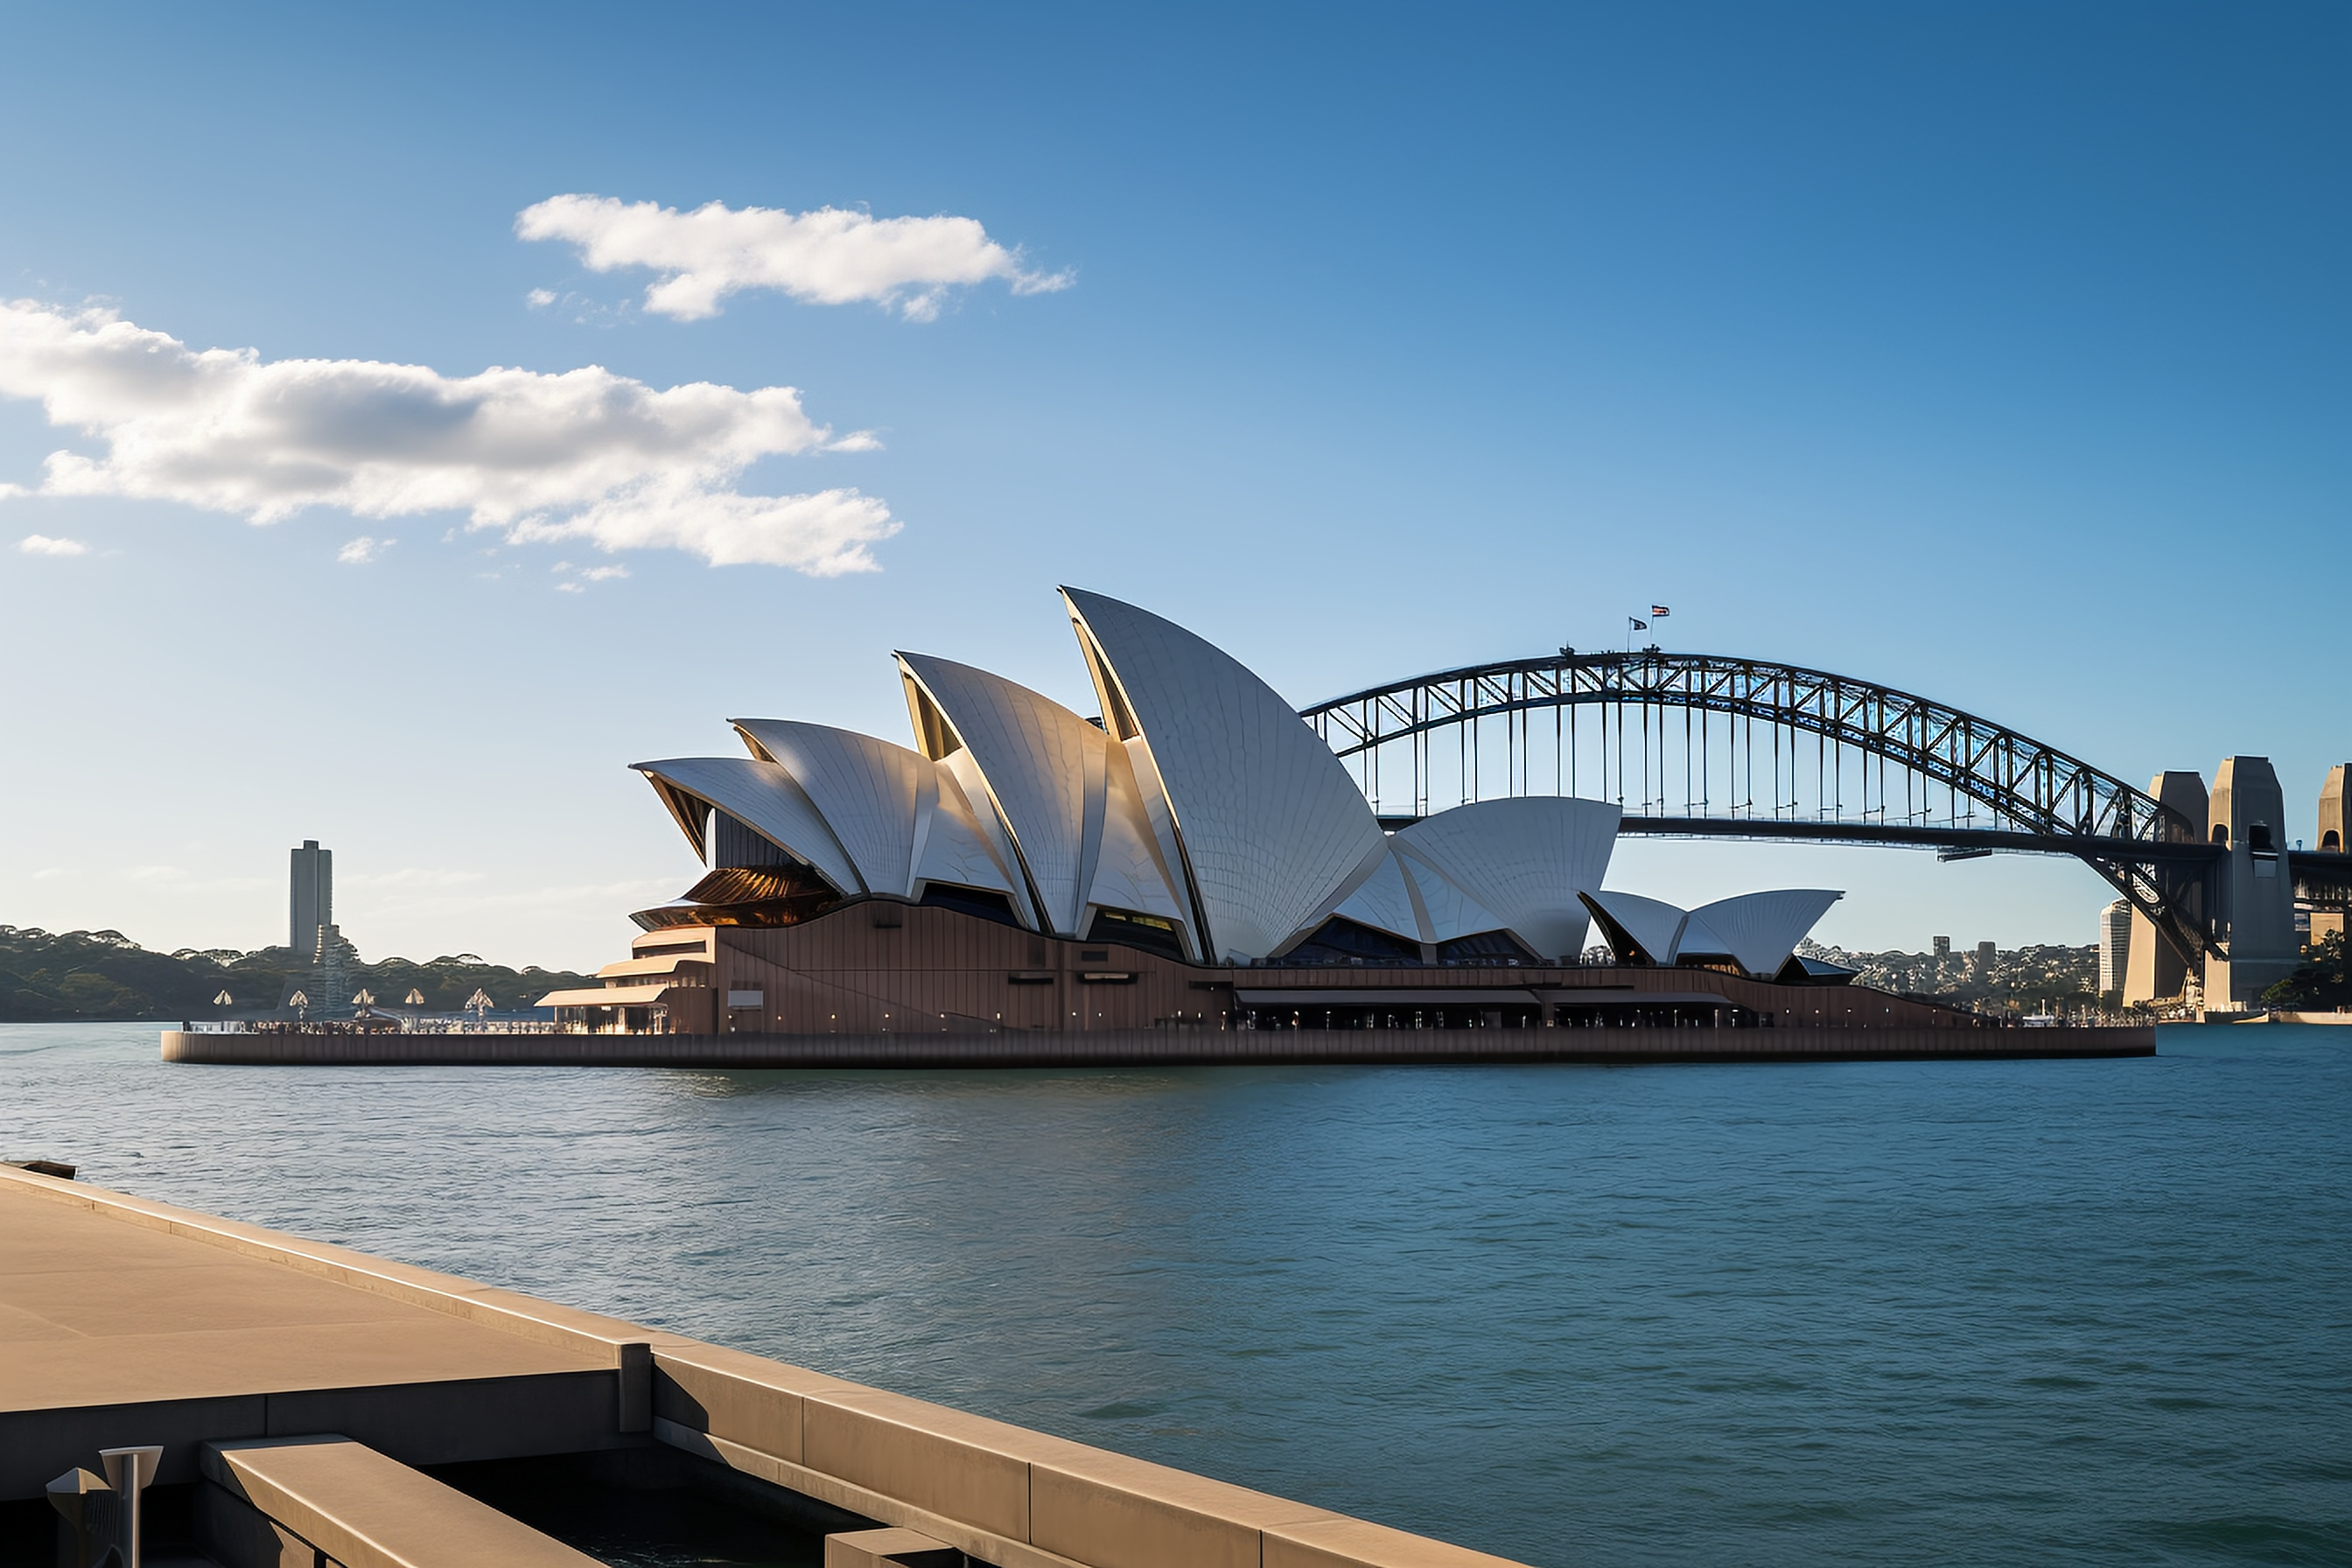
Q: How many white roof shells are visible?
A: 7